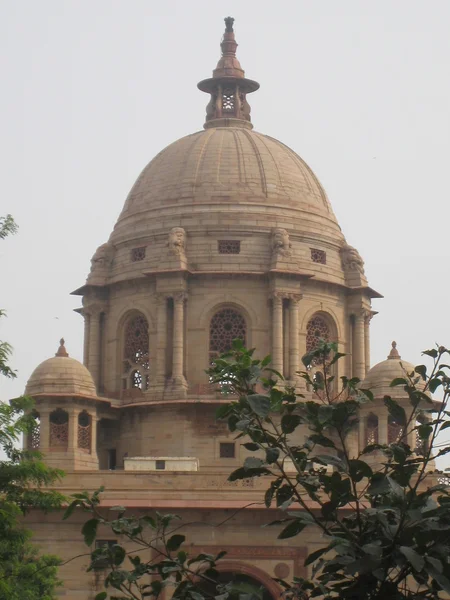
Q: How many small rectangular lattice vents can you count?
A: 3